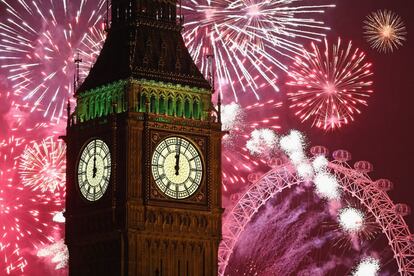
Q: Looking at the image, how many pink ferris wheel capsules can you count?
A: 8